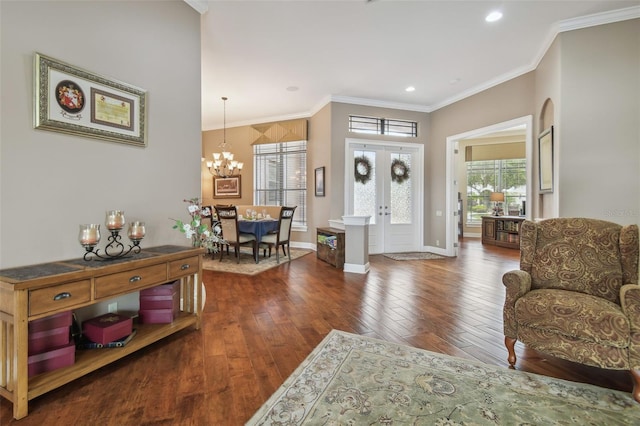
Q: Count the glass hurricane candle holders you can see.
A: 3